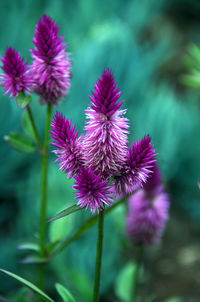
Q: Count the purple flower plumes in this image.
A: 7